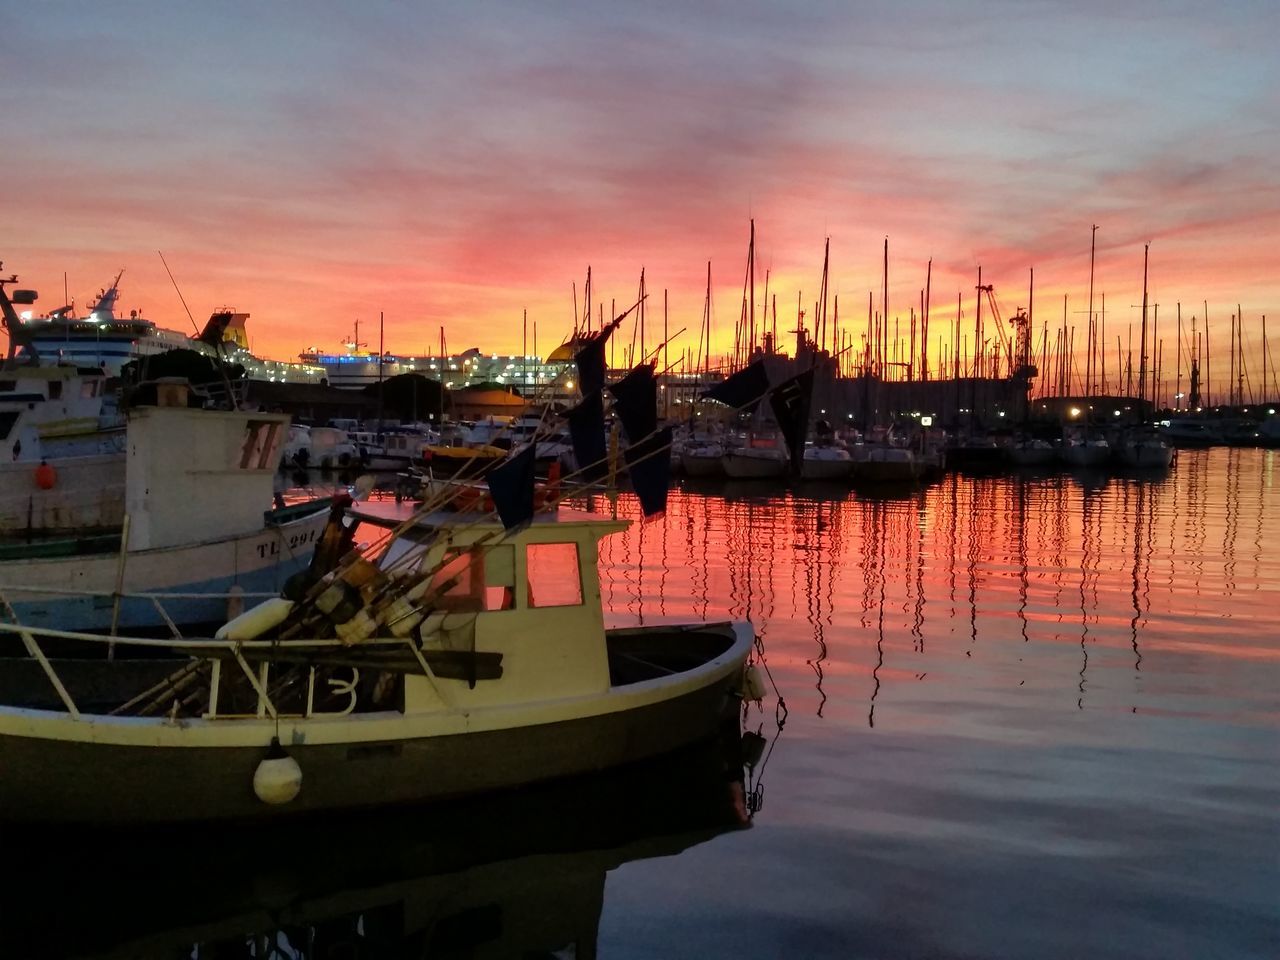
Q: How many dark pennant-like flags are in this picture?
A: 7